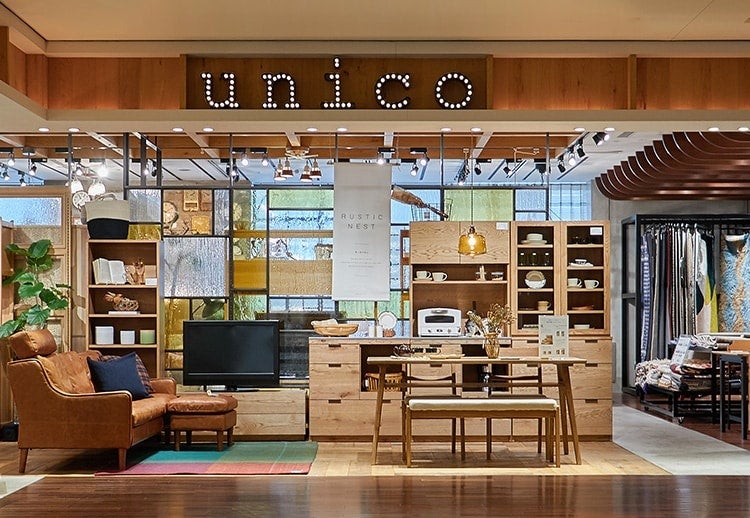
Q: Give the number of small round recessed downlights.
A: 12